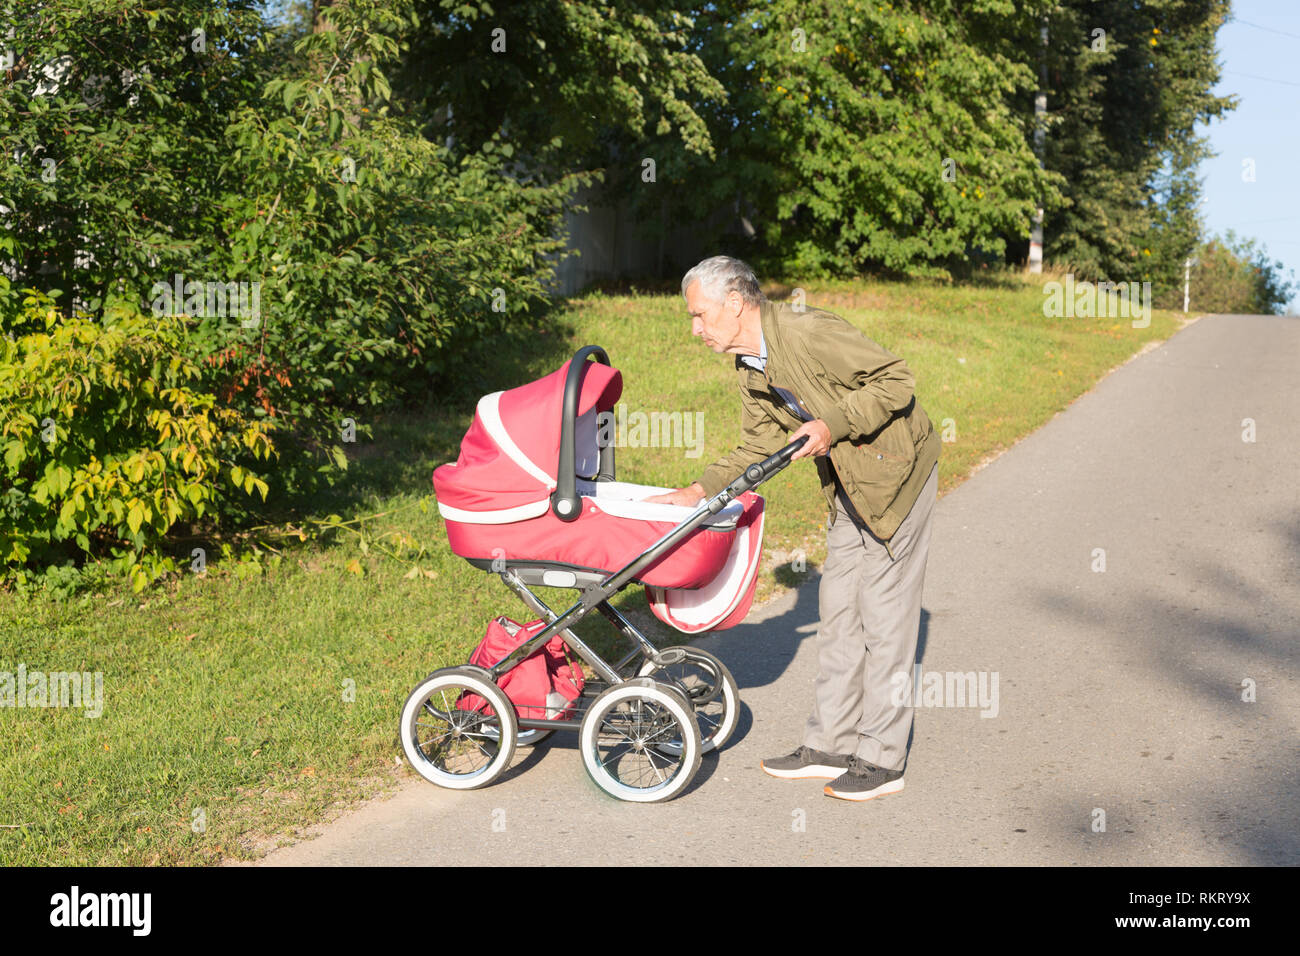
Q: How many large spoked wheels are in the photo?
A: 4